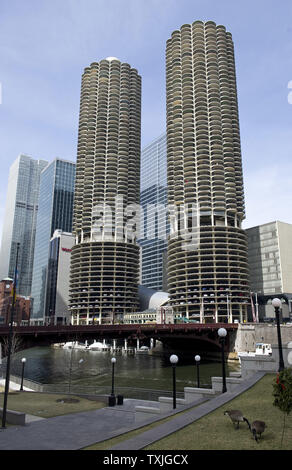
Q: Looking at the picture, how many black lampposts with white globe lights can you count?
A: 6